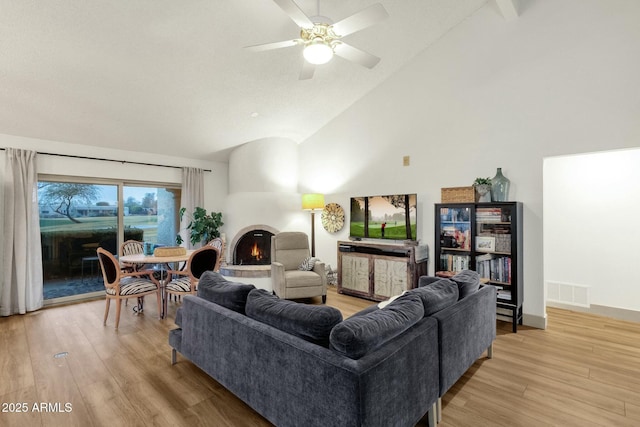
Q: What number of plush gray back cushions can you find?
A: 5